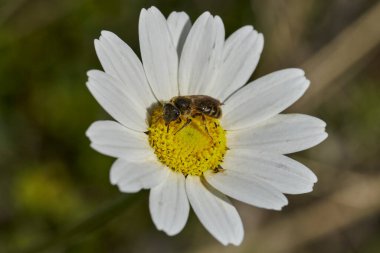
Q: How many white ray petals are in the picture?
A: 14